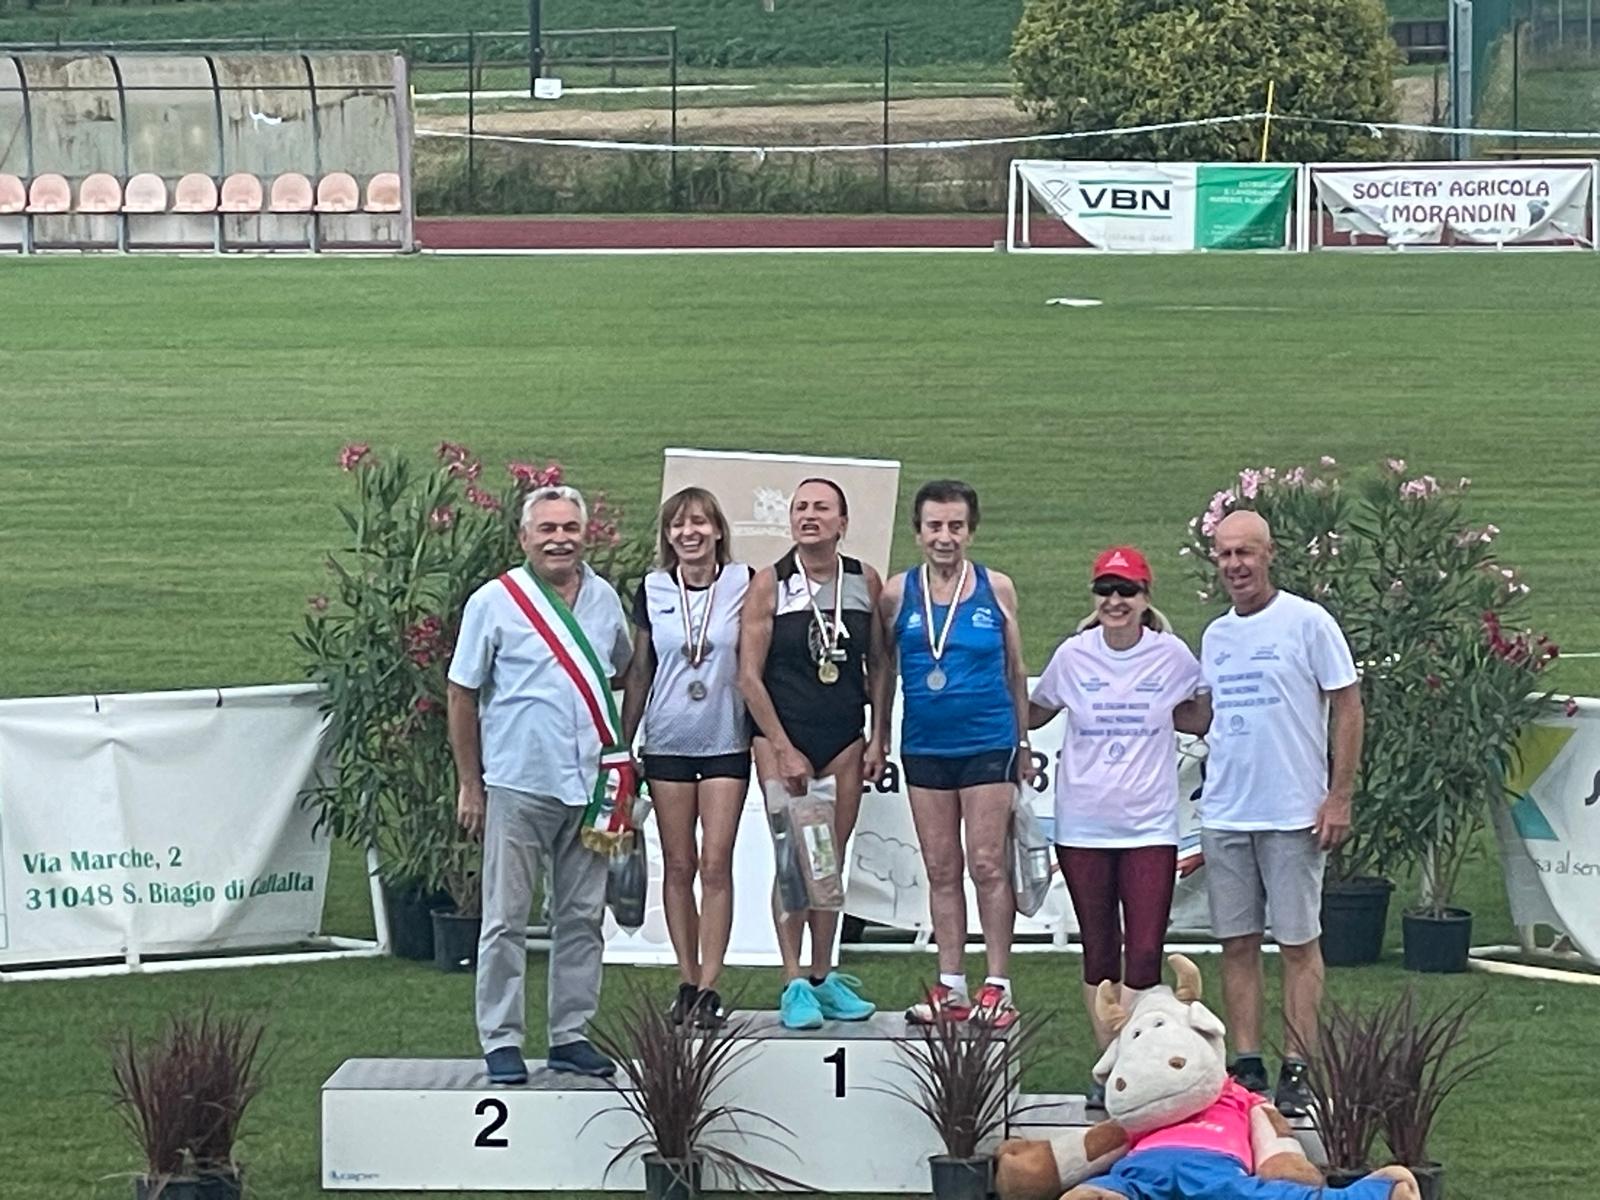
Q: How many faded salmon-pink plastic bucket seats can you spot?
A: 9